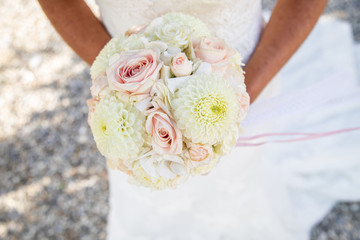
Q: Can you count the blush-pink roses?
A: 5